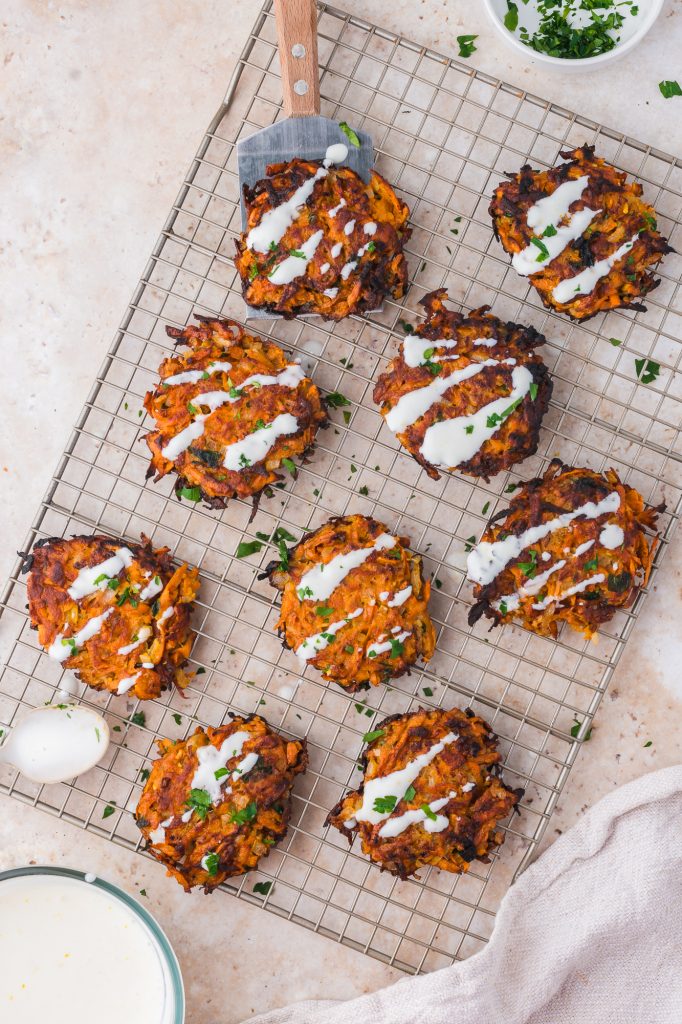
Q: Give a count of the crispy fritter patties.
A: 9